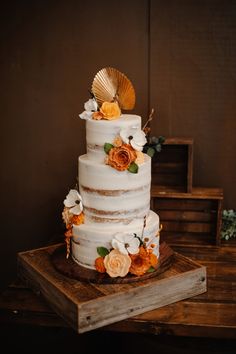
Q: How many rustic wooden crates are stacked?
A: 2